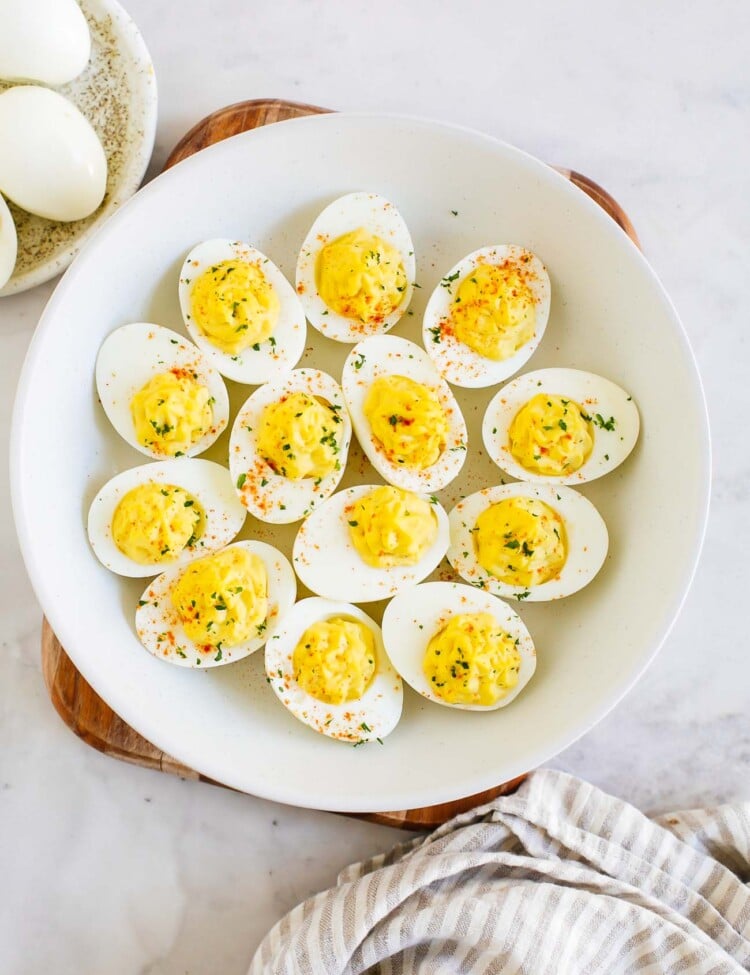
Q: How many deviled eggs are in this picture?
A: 13